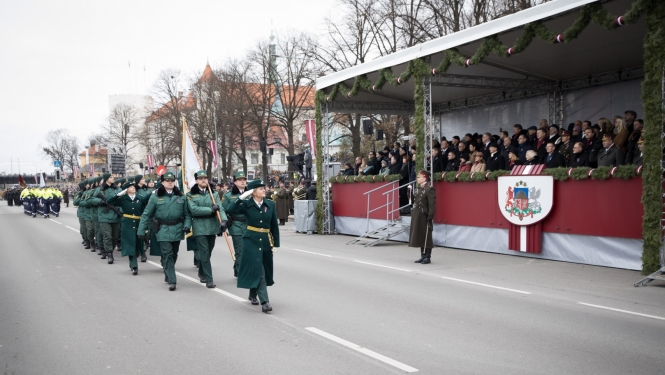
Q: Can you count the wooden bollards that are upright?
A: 0